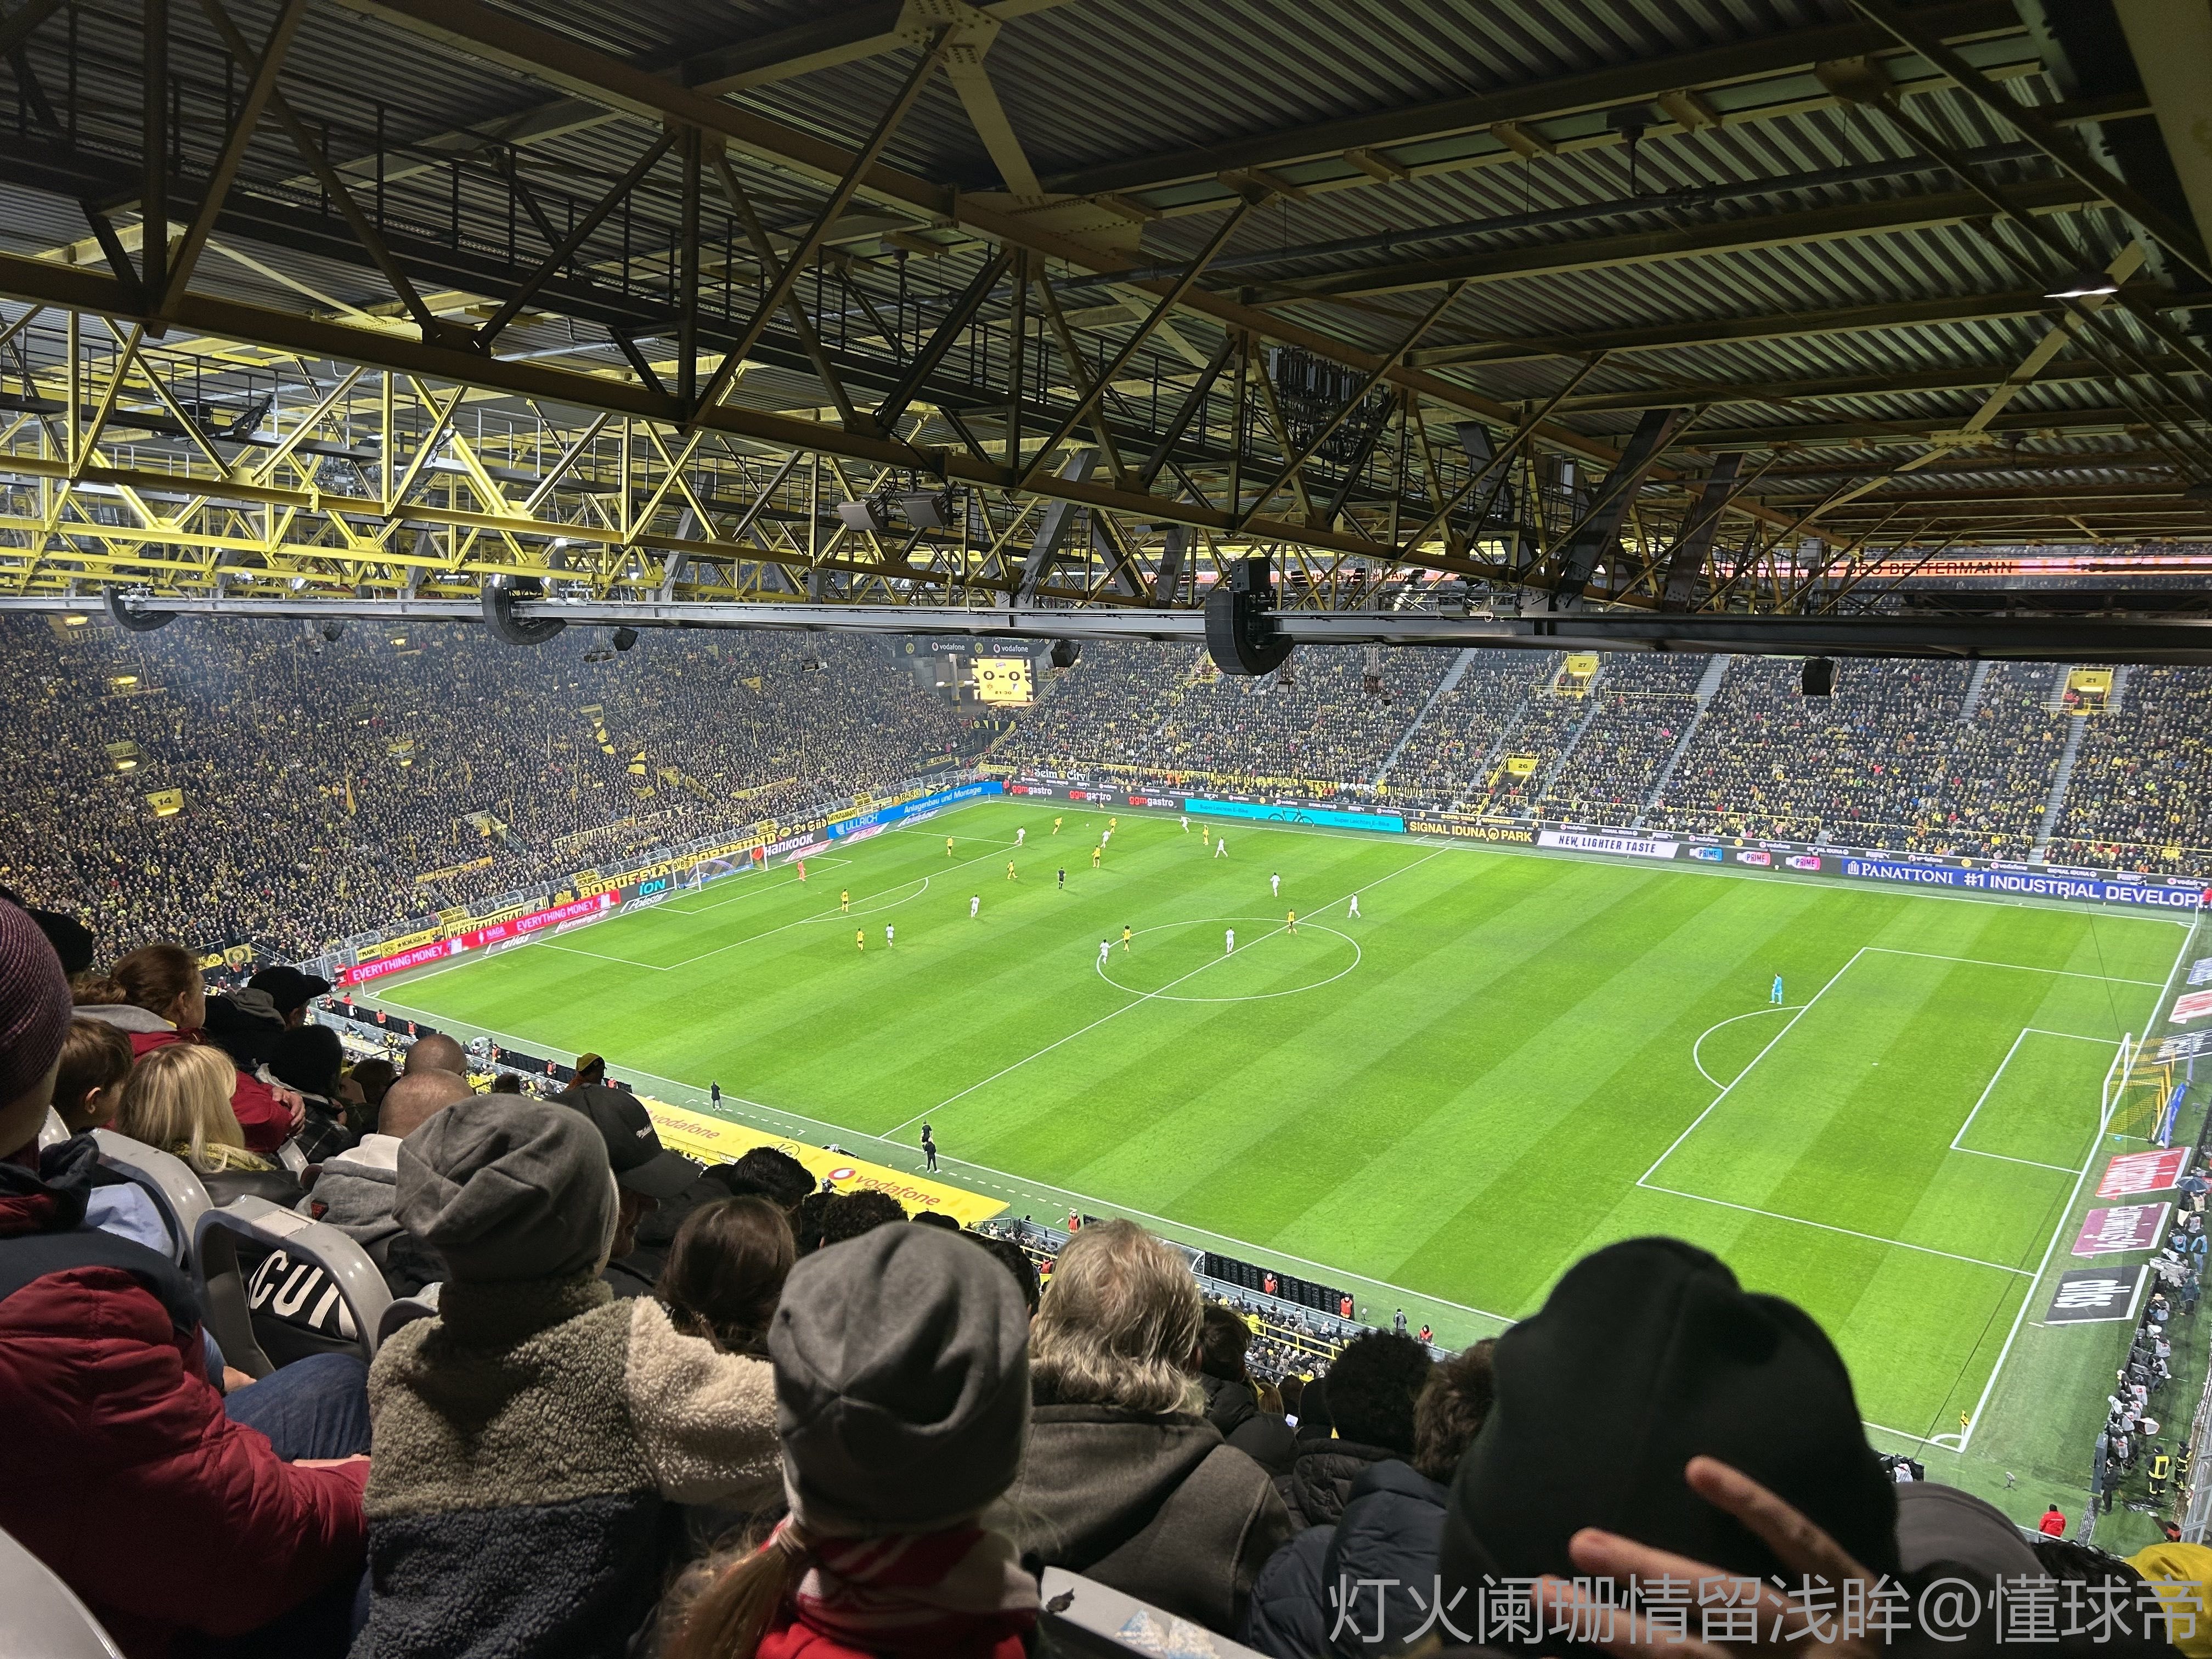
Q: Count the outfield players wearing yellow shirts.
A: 10